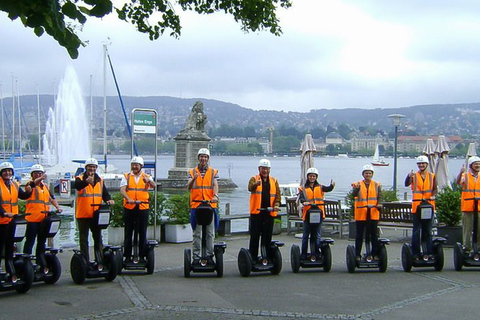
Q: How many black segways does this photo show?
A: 10